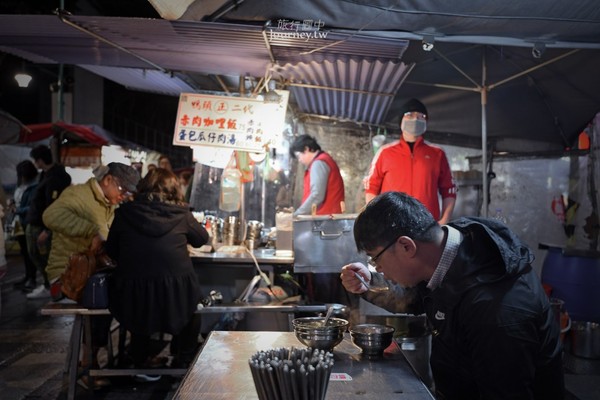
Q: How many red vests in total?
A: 1